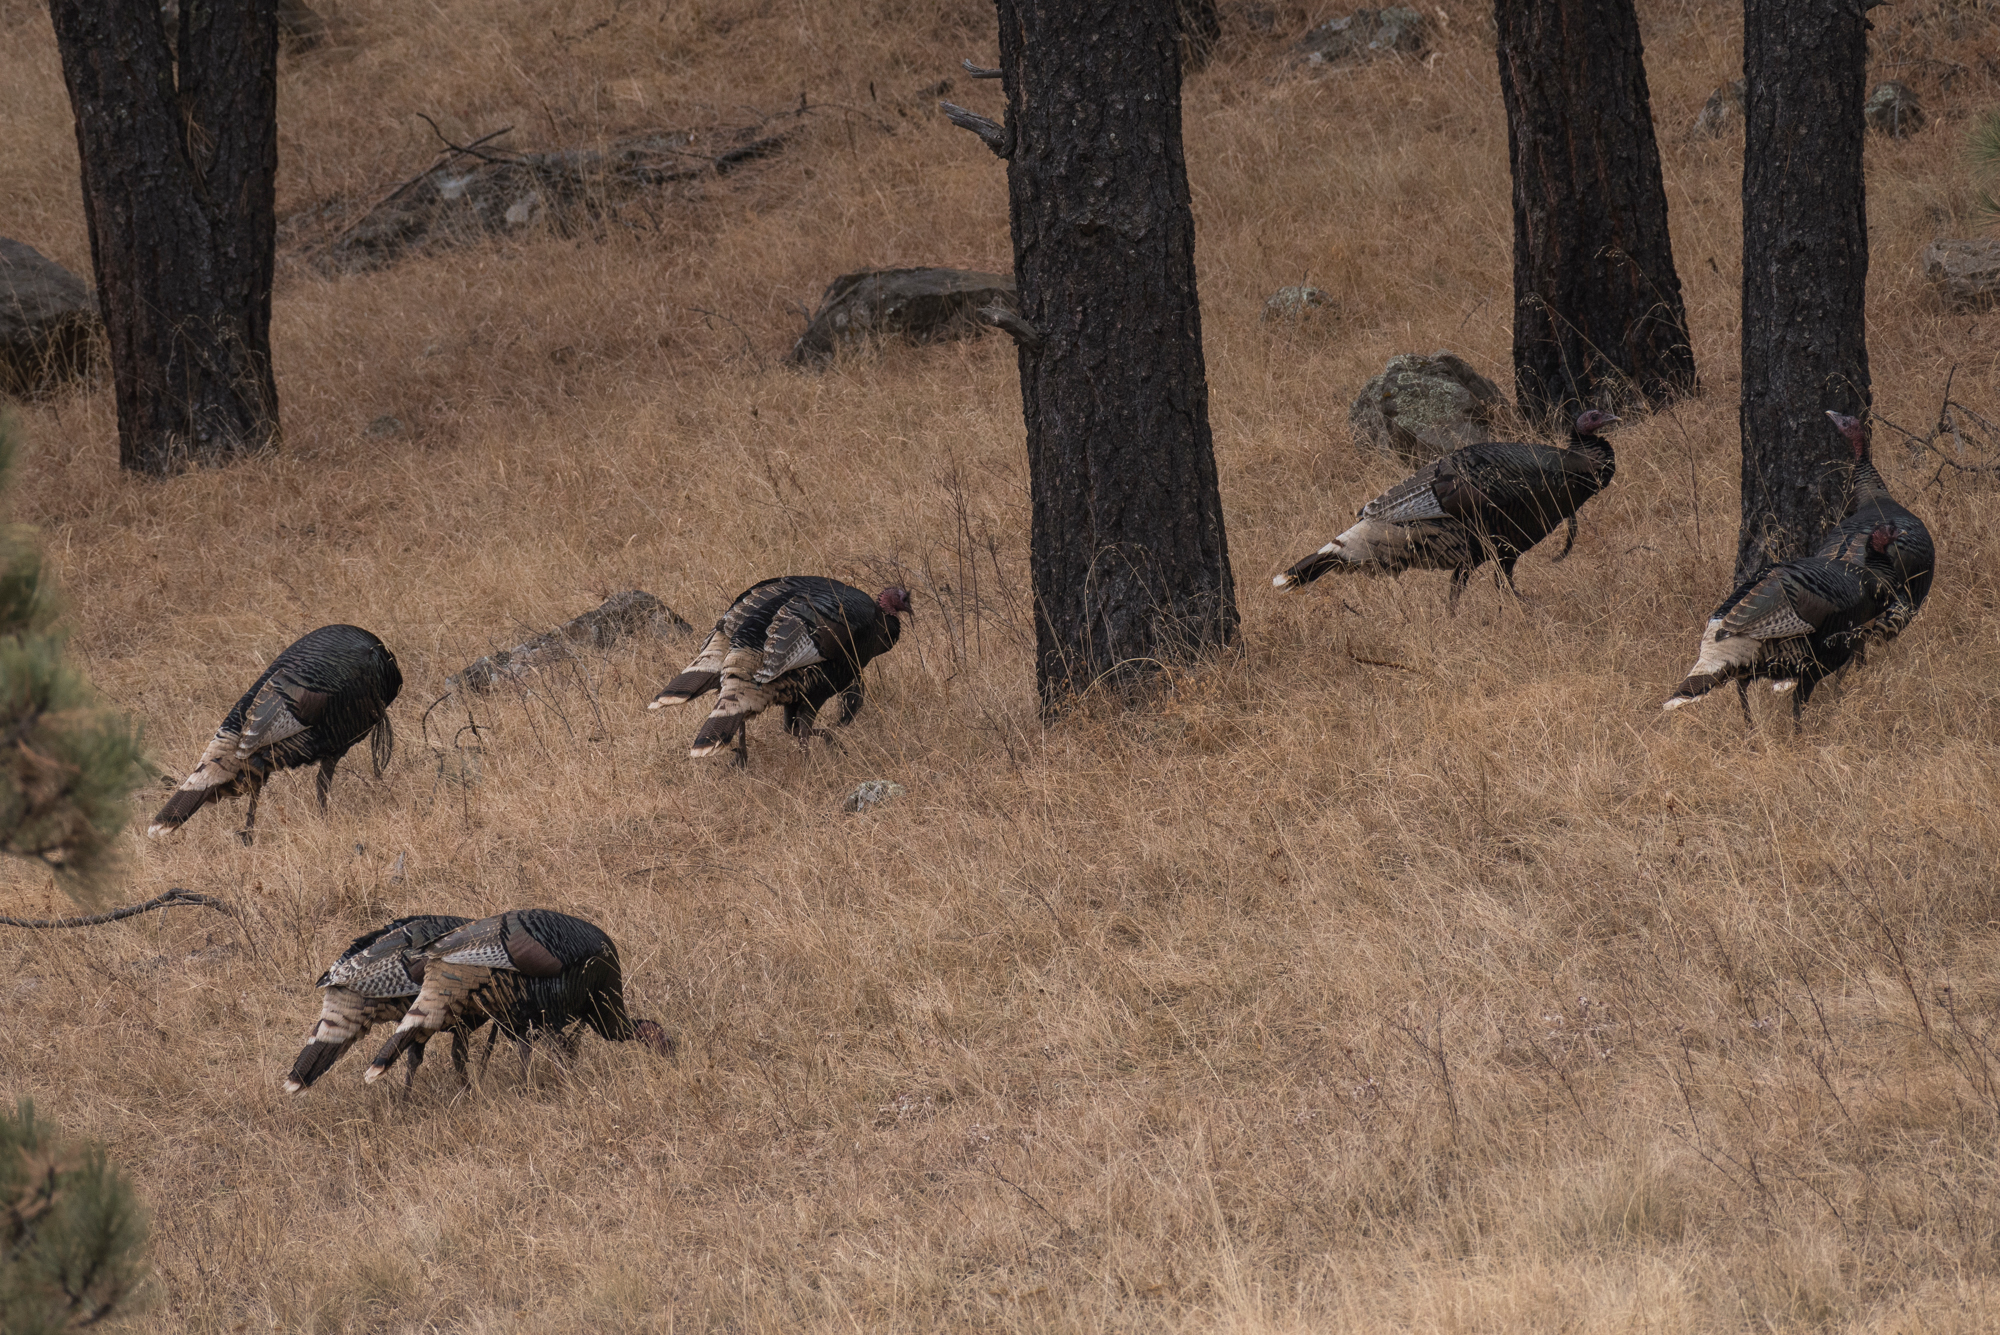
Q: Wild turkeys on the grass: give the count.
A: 8